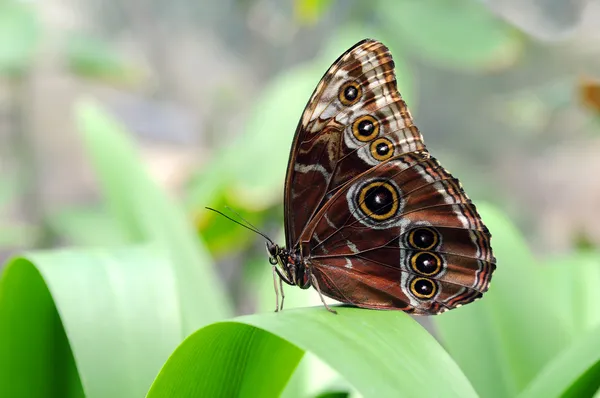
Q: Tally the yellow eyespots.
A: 7